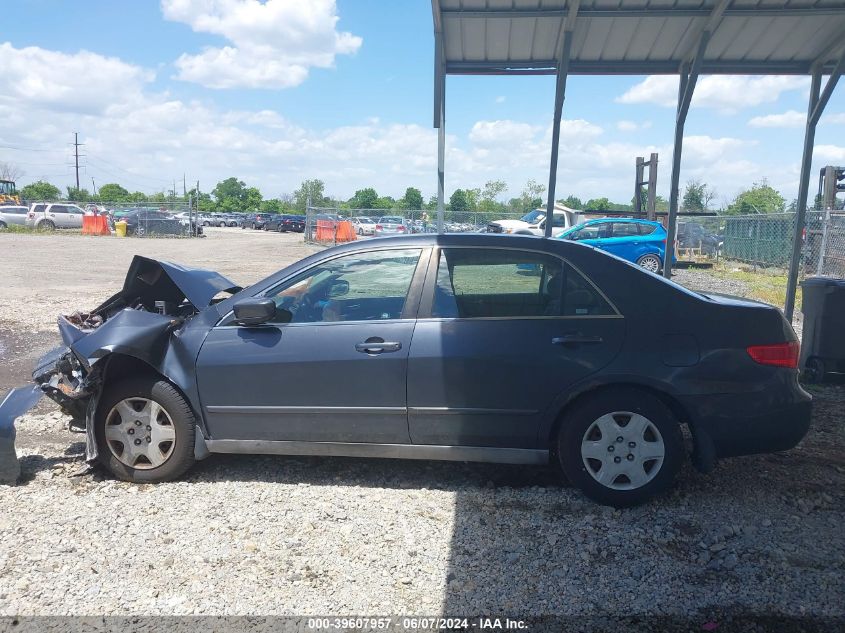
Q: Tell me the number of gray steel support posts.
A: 4